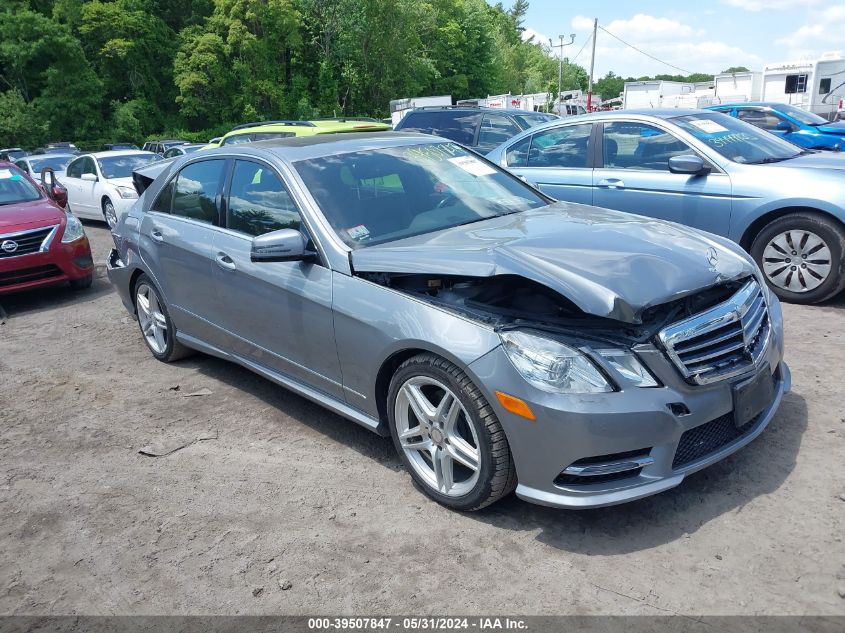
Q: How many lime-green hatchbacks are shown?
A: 1